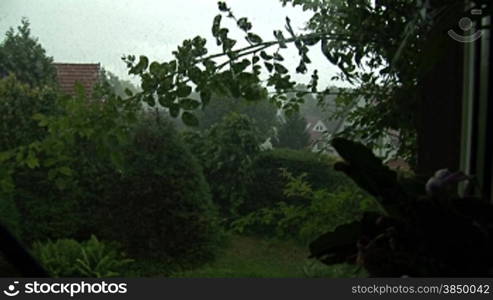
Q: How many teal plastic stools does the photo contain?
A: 0